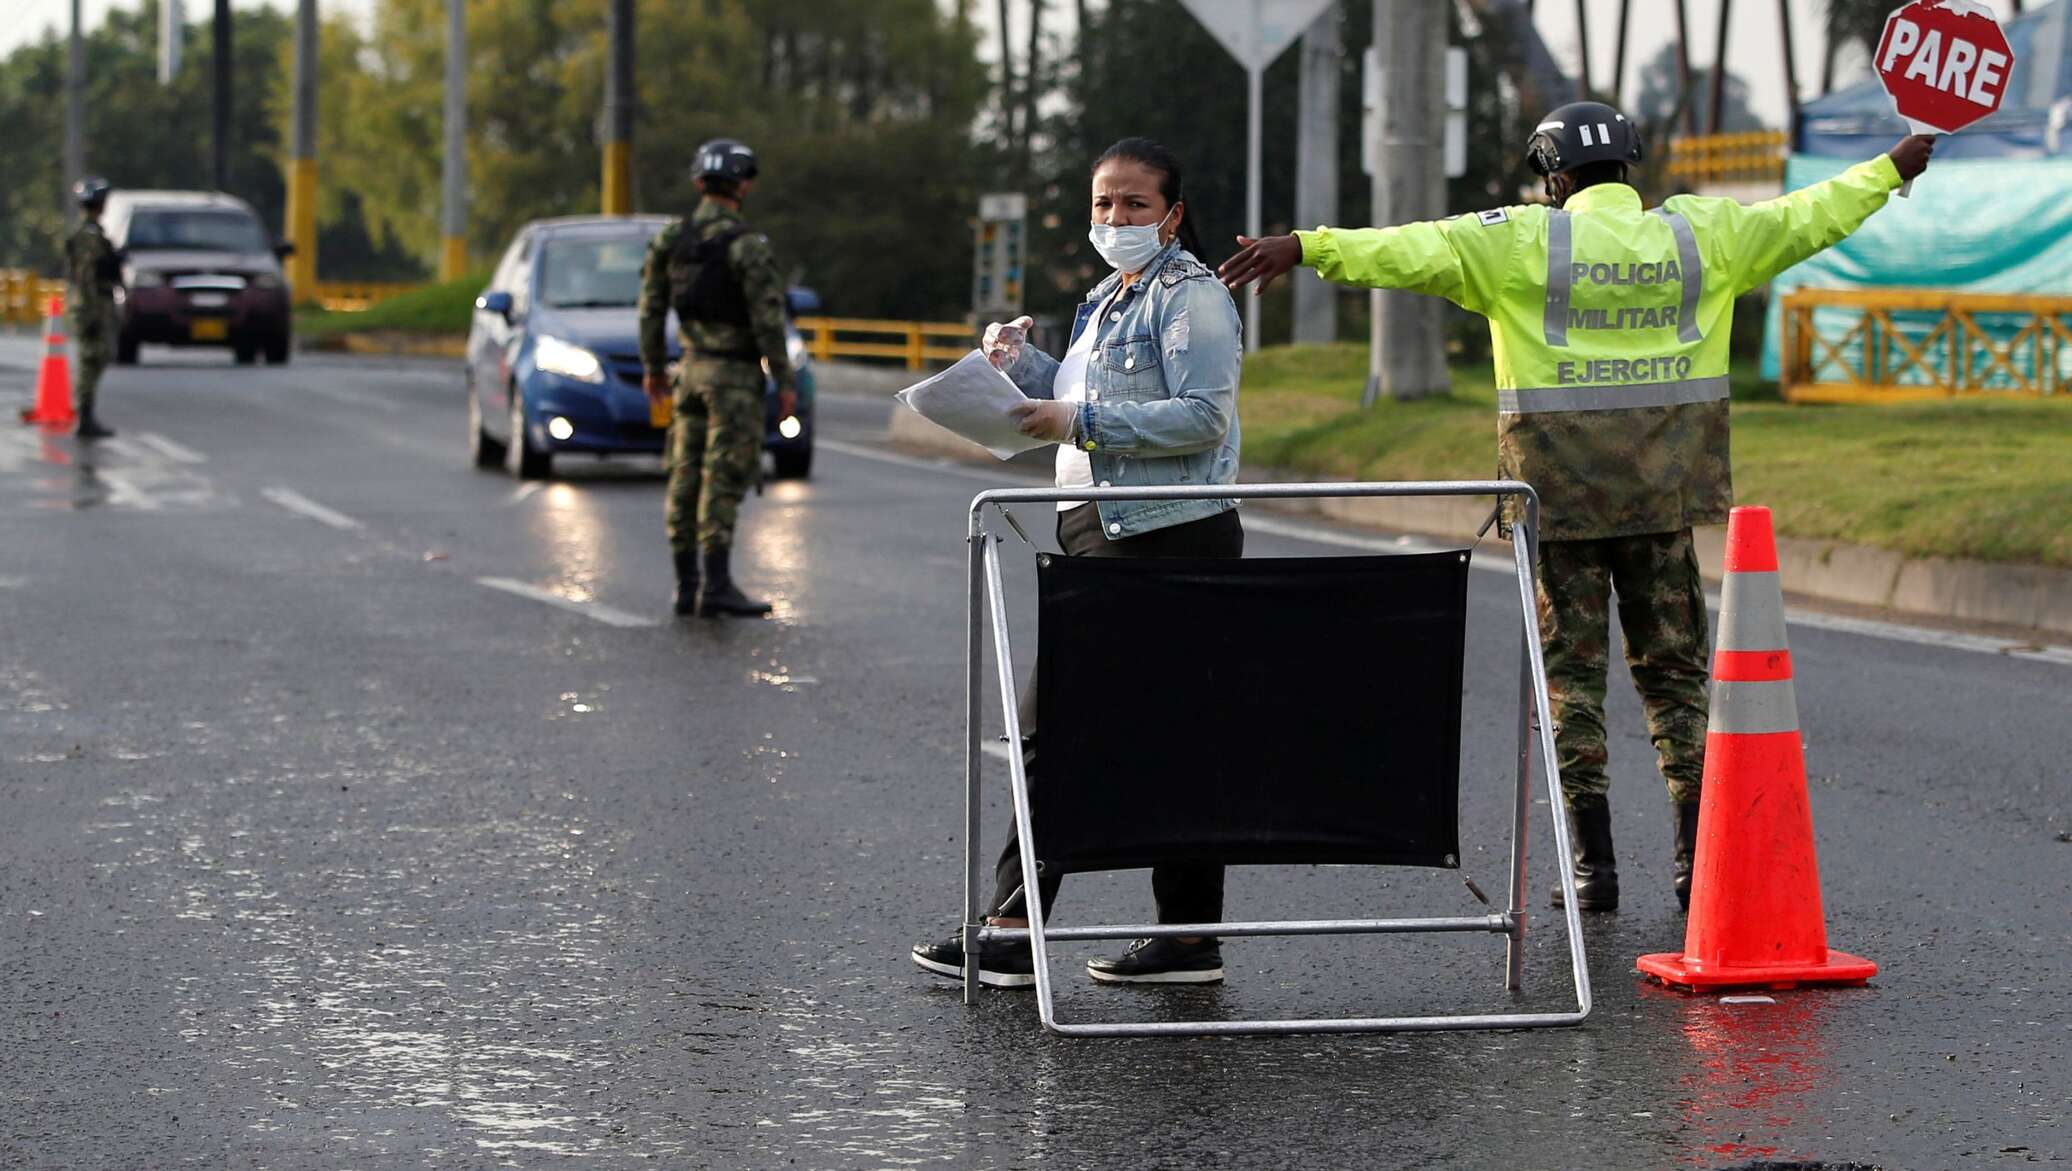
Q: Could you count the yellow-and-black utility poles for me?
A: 3